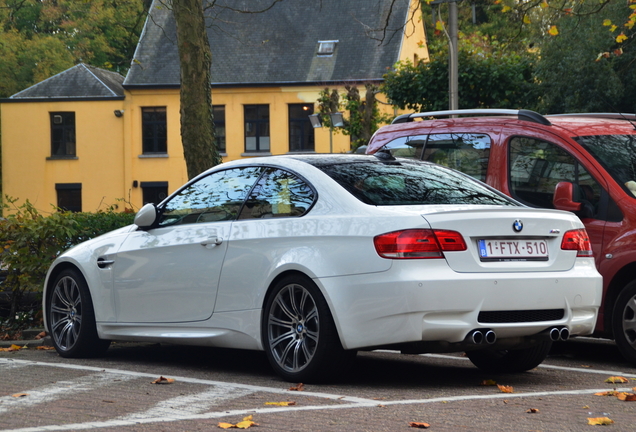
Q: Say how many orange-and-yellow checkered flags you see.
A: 0